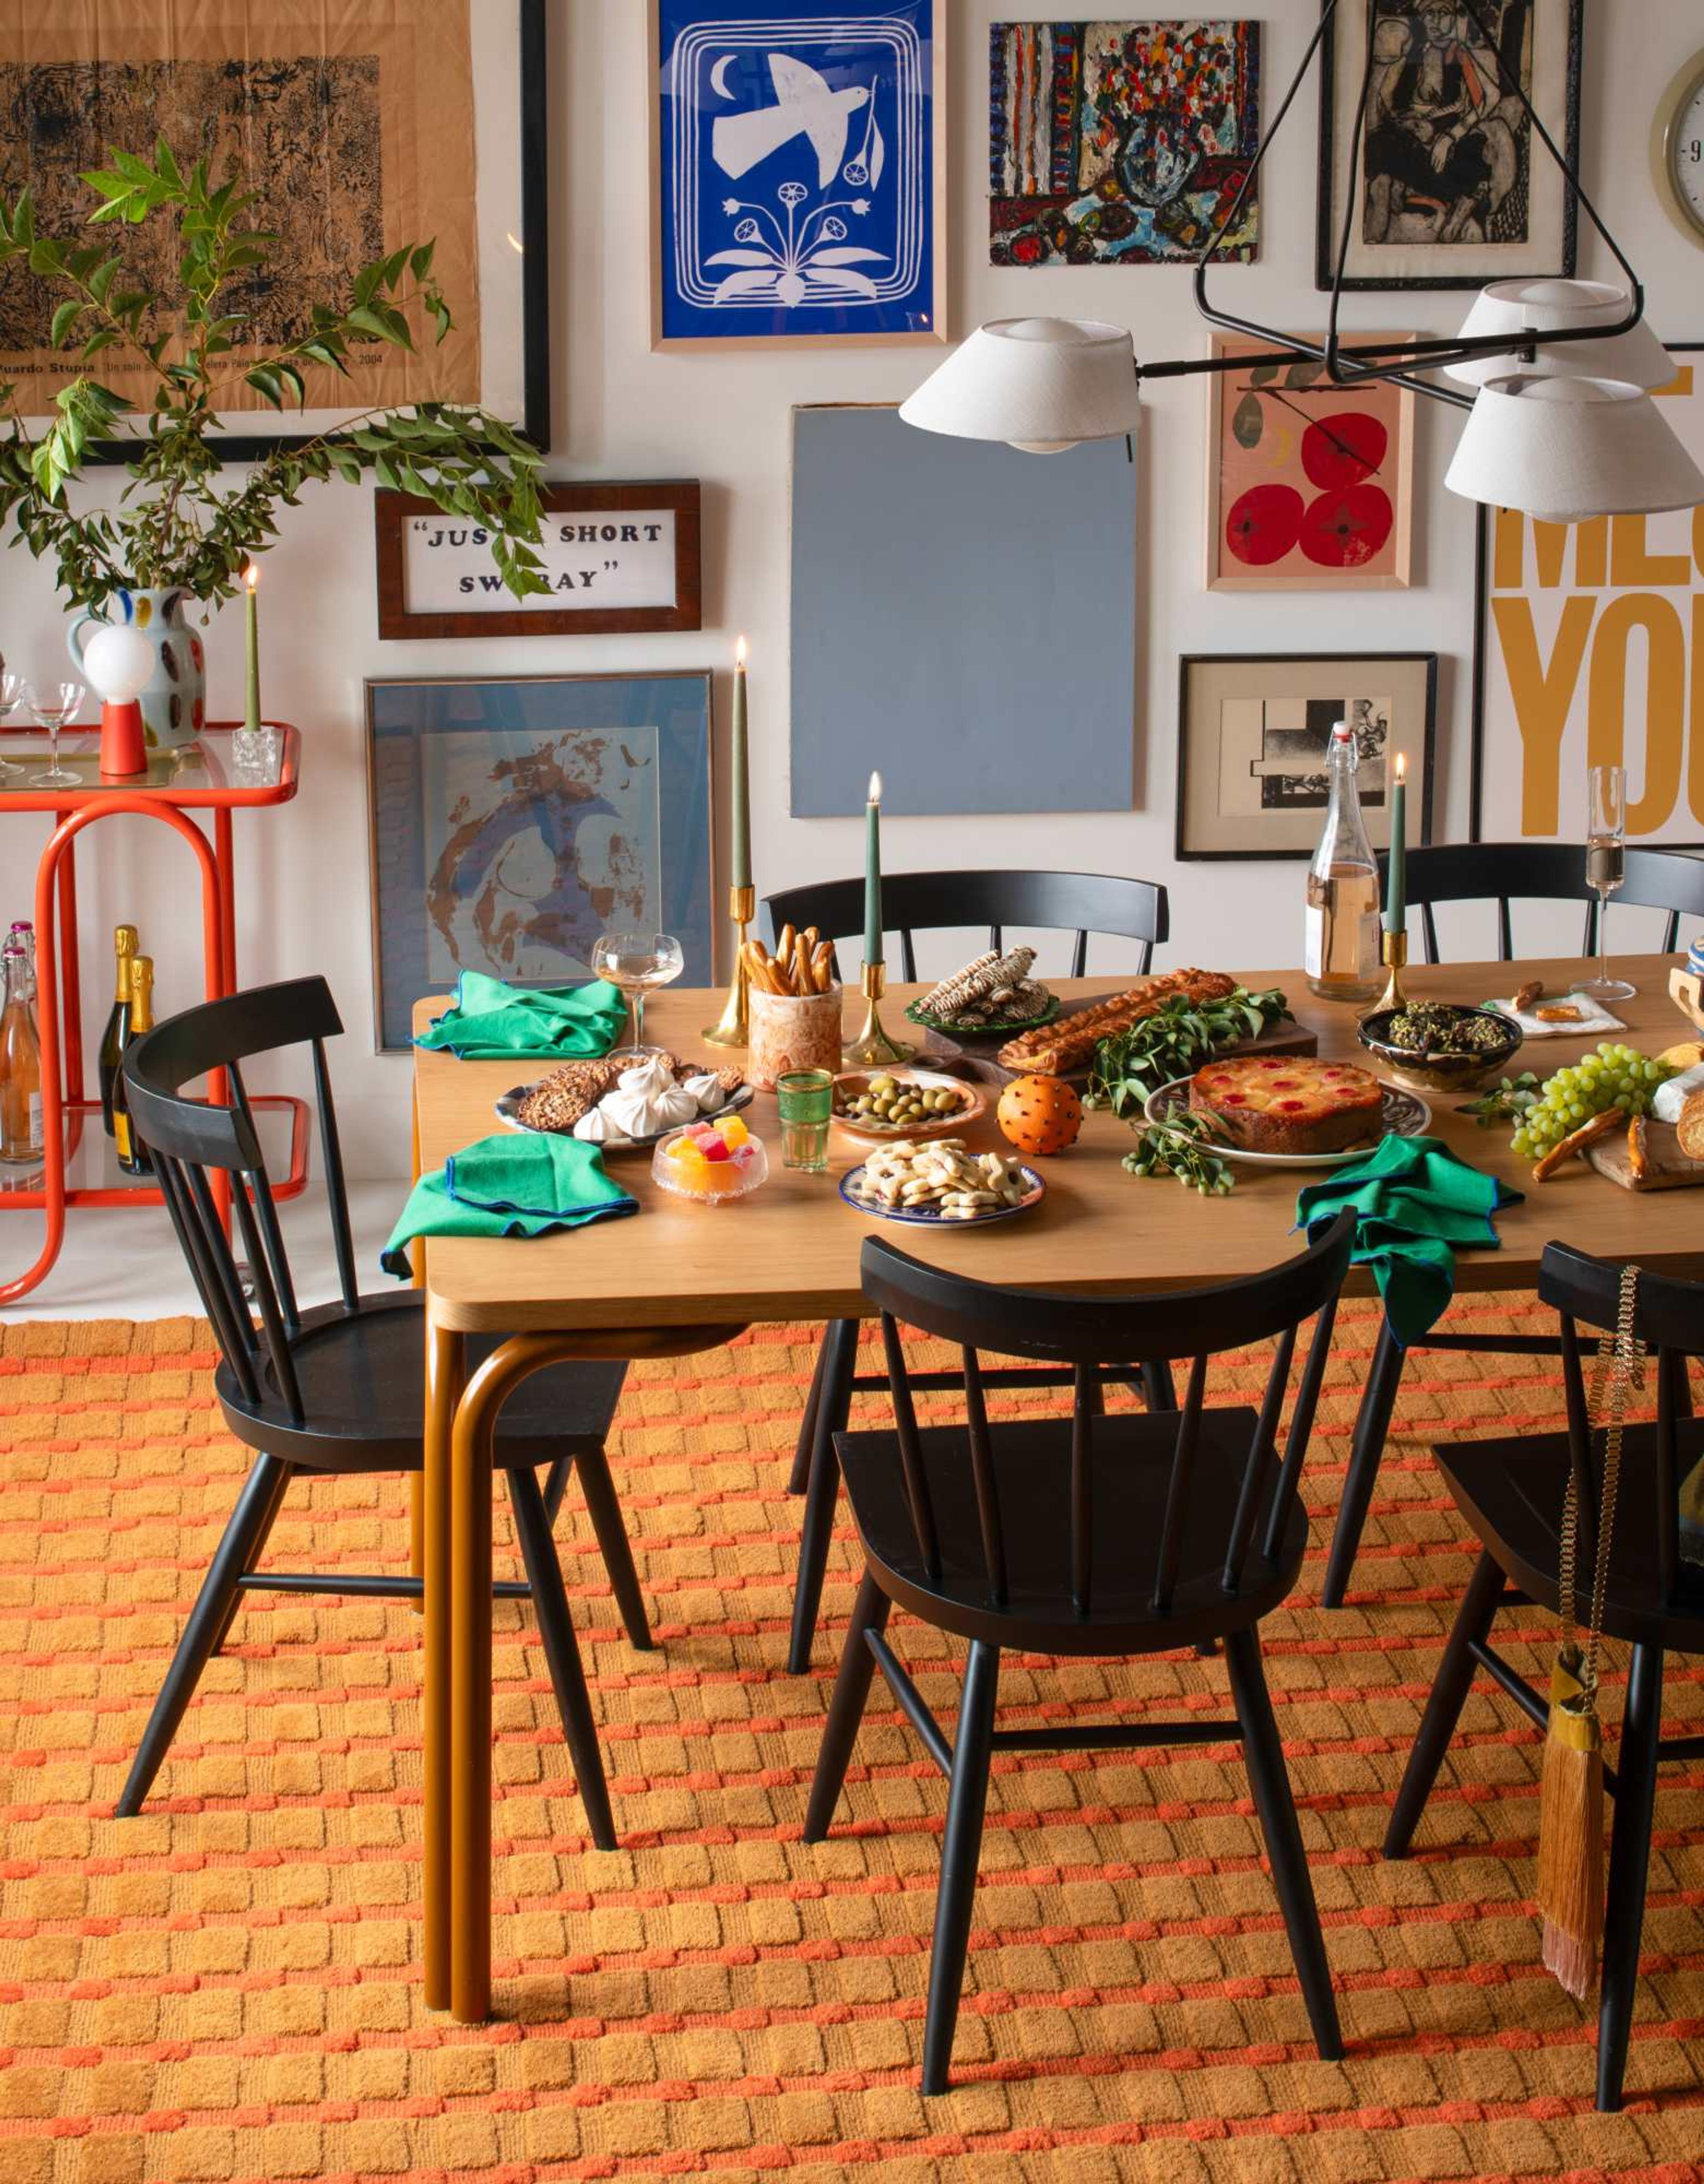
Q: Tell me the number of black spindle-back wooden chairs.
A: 5